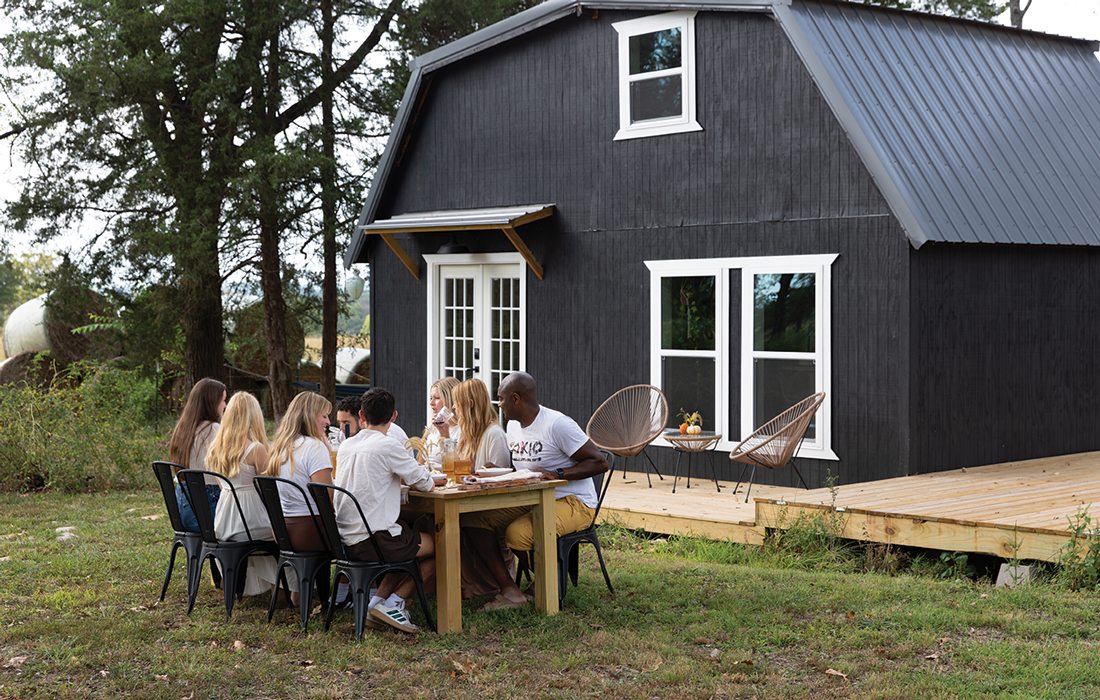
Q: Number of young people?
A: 8